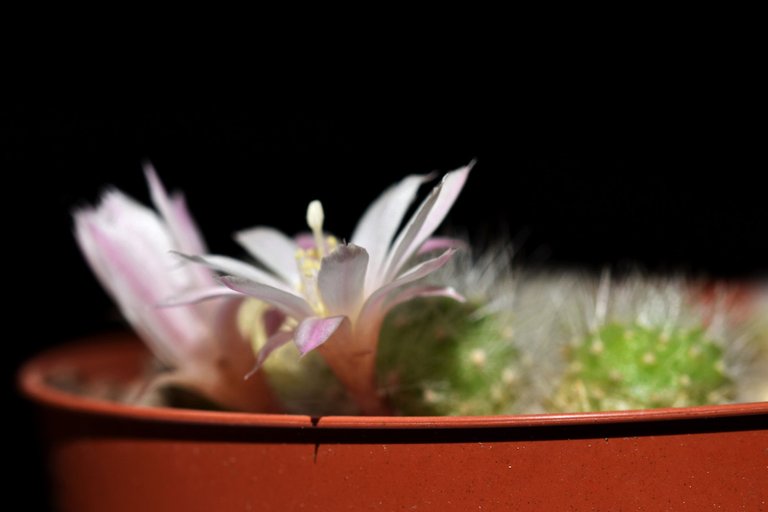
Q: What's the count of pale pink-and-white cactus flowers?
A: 2